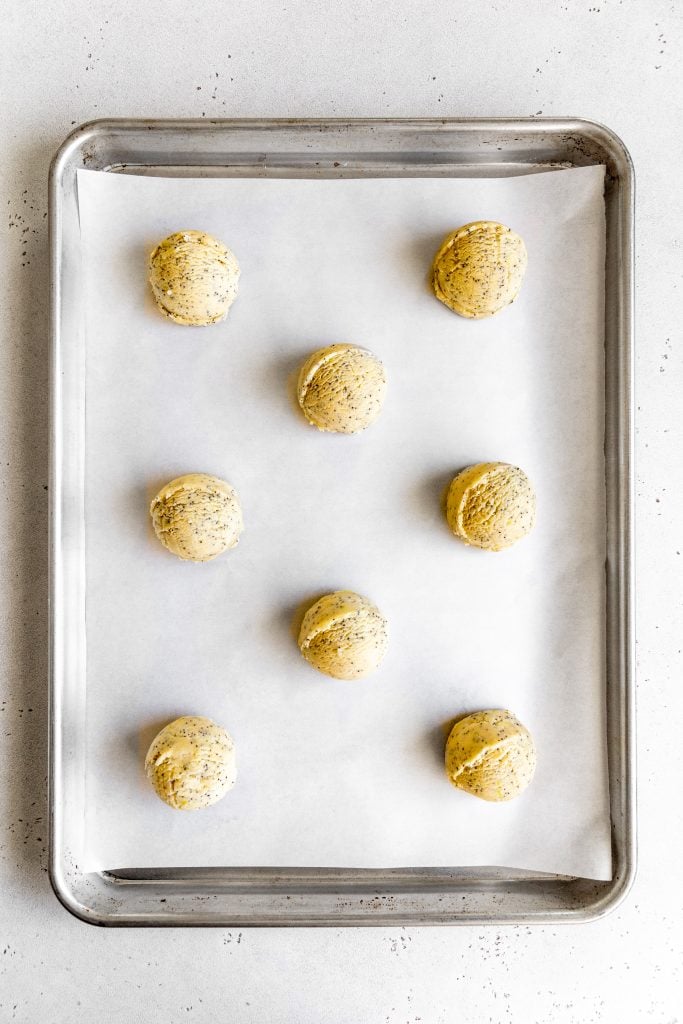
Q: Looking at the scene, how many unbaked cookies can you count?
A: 8